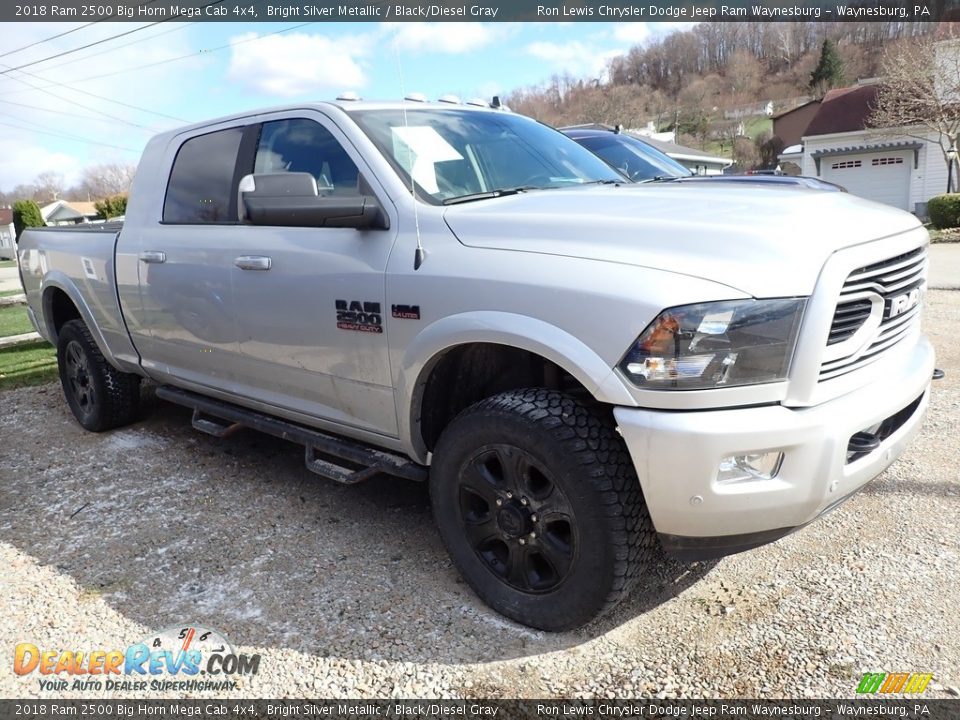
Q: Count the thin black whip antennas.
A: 1